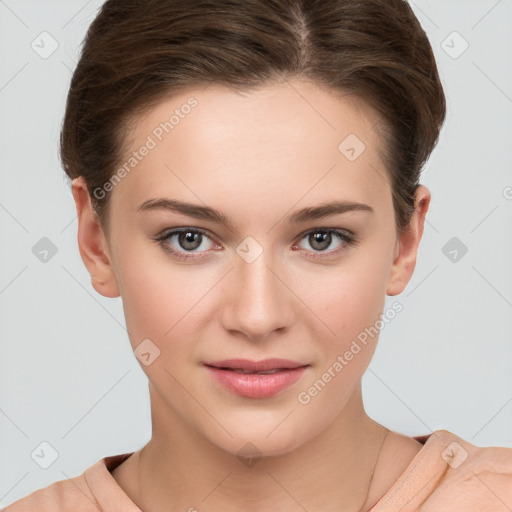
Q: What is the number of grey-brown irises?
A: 2